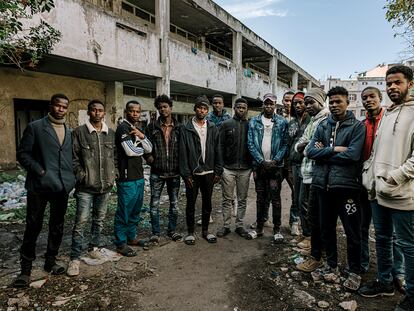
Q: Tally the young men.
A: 14